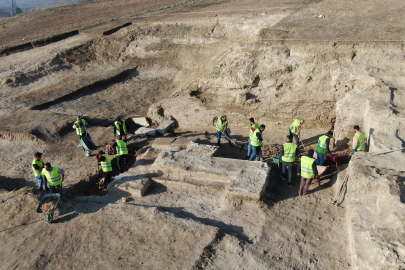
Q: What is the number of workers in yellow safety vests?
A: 14